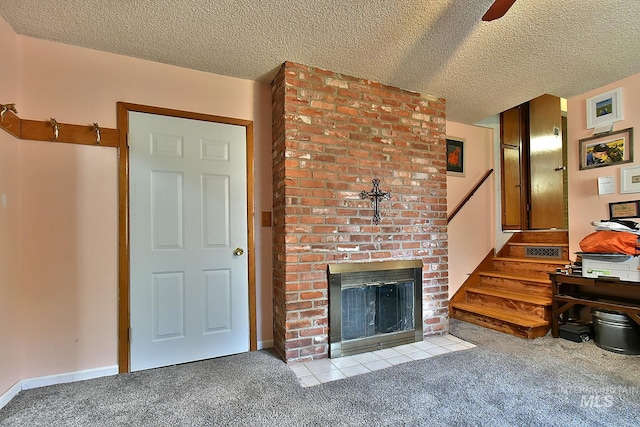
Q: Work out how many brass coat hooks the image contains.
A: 3